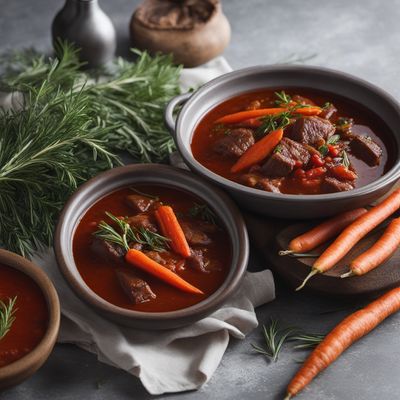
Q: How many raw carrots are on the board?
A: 3